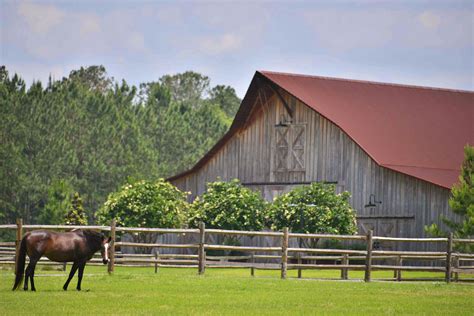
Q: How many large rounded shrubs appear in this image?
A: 3